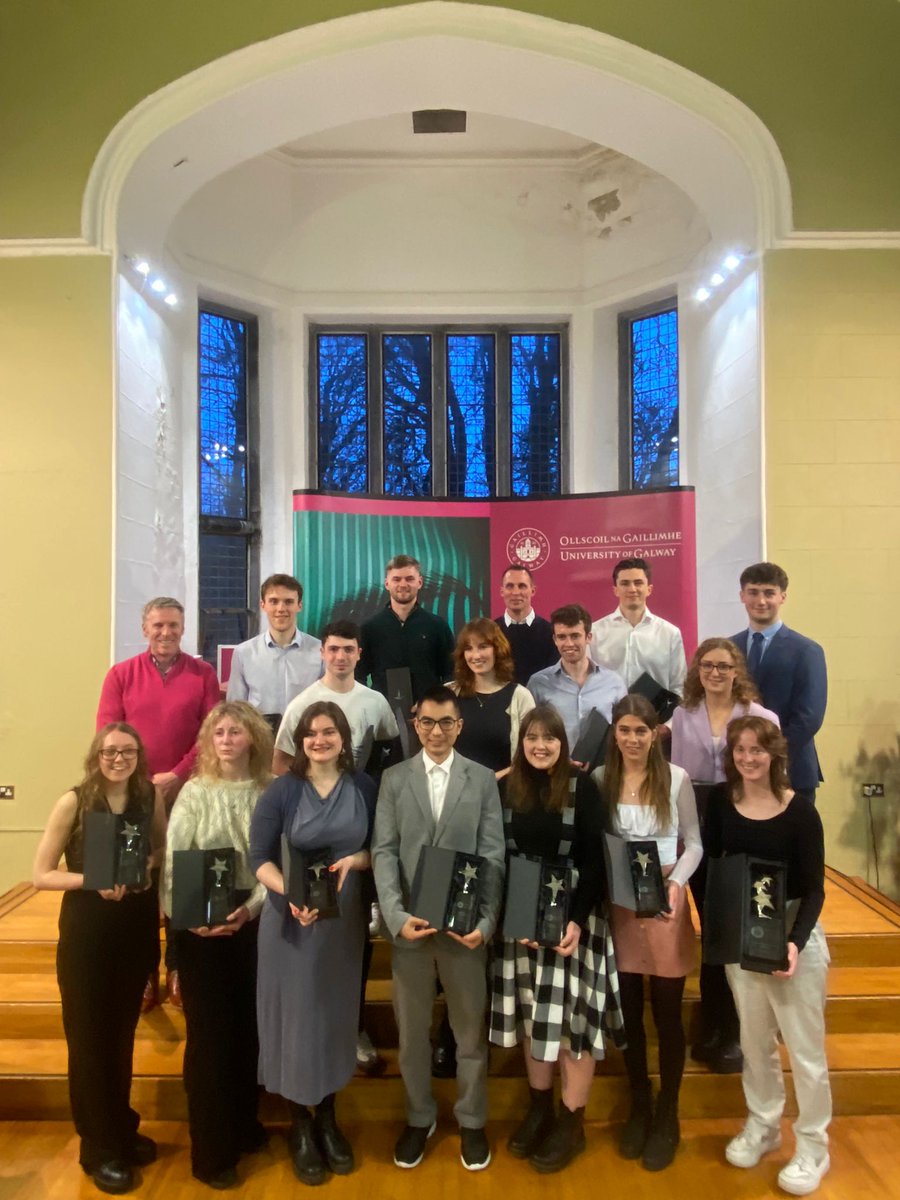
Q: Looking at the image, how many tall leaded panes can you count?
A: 6